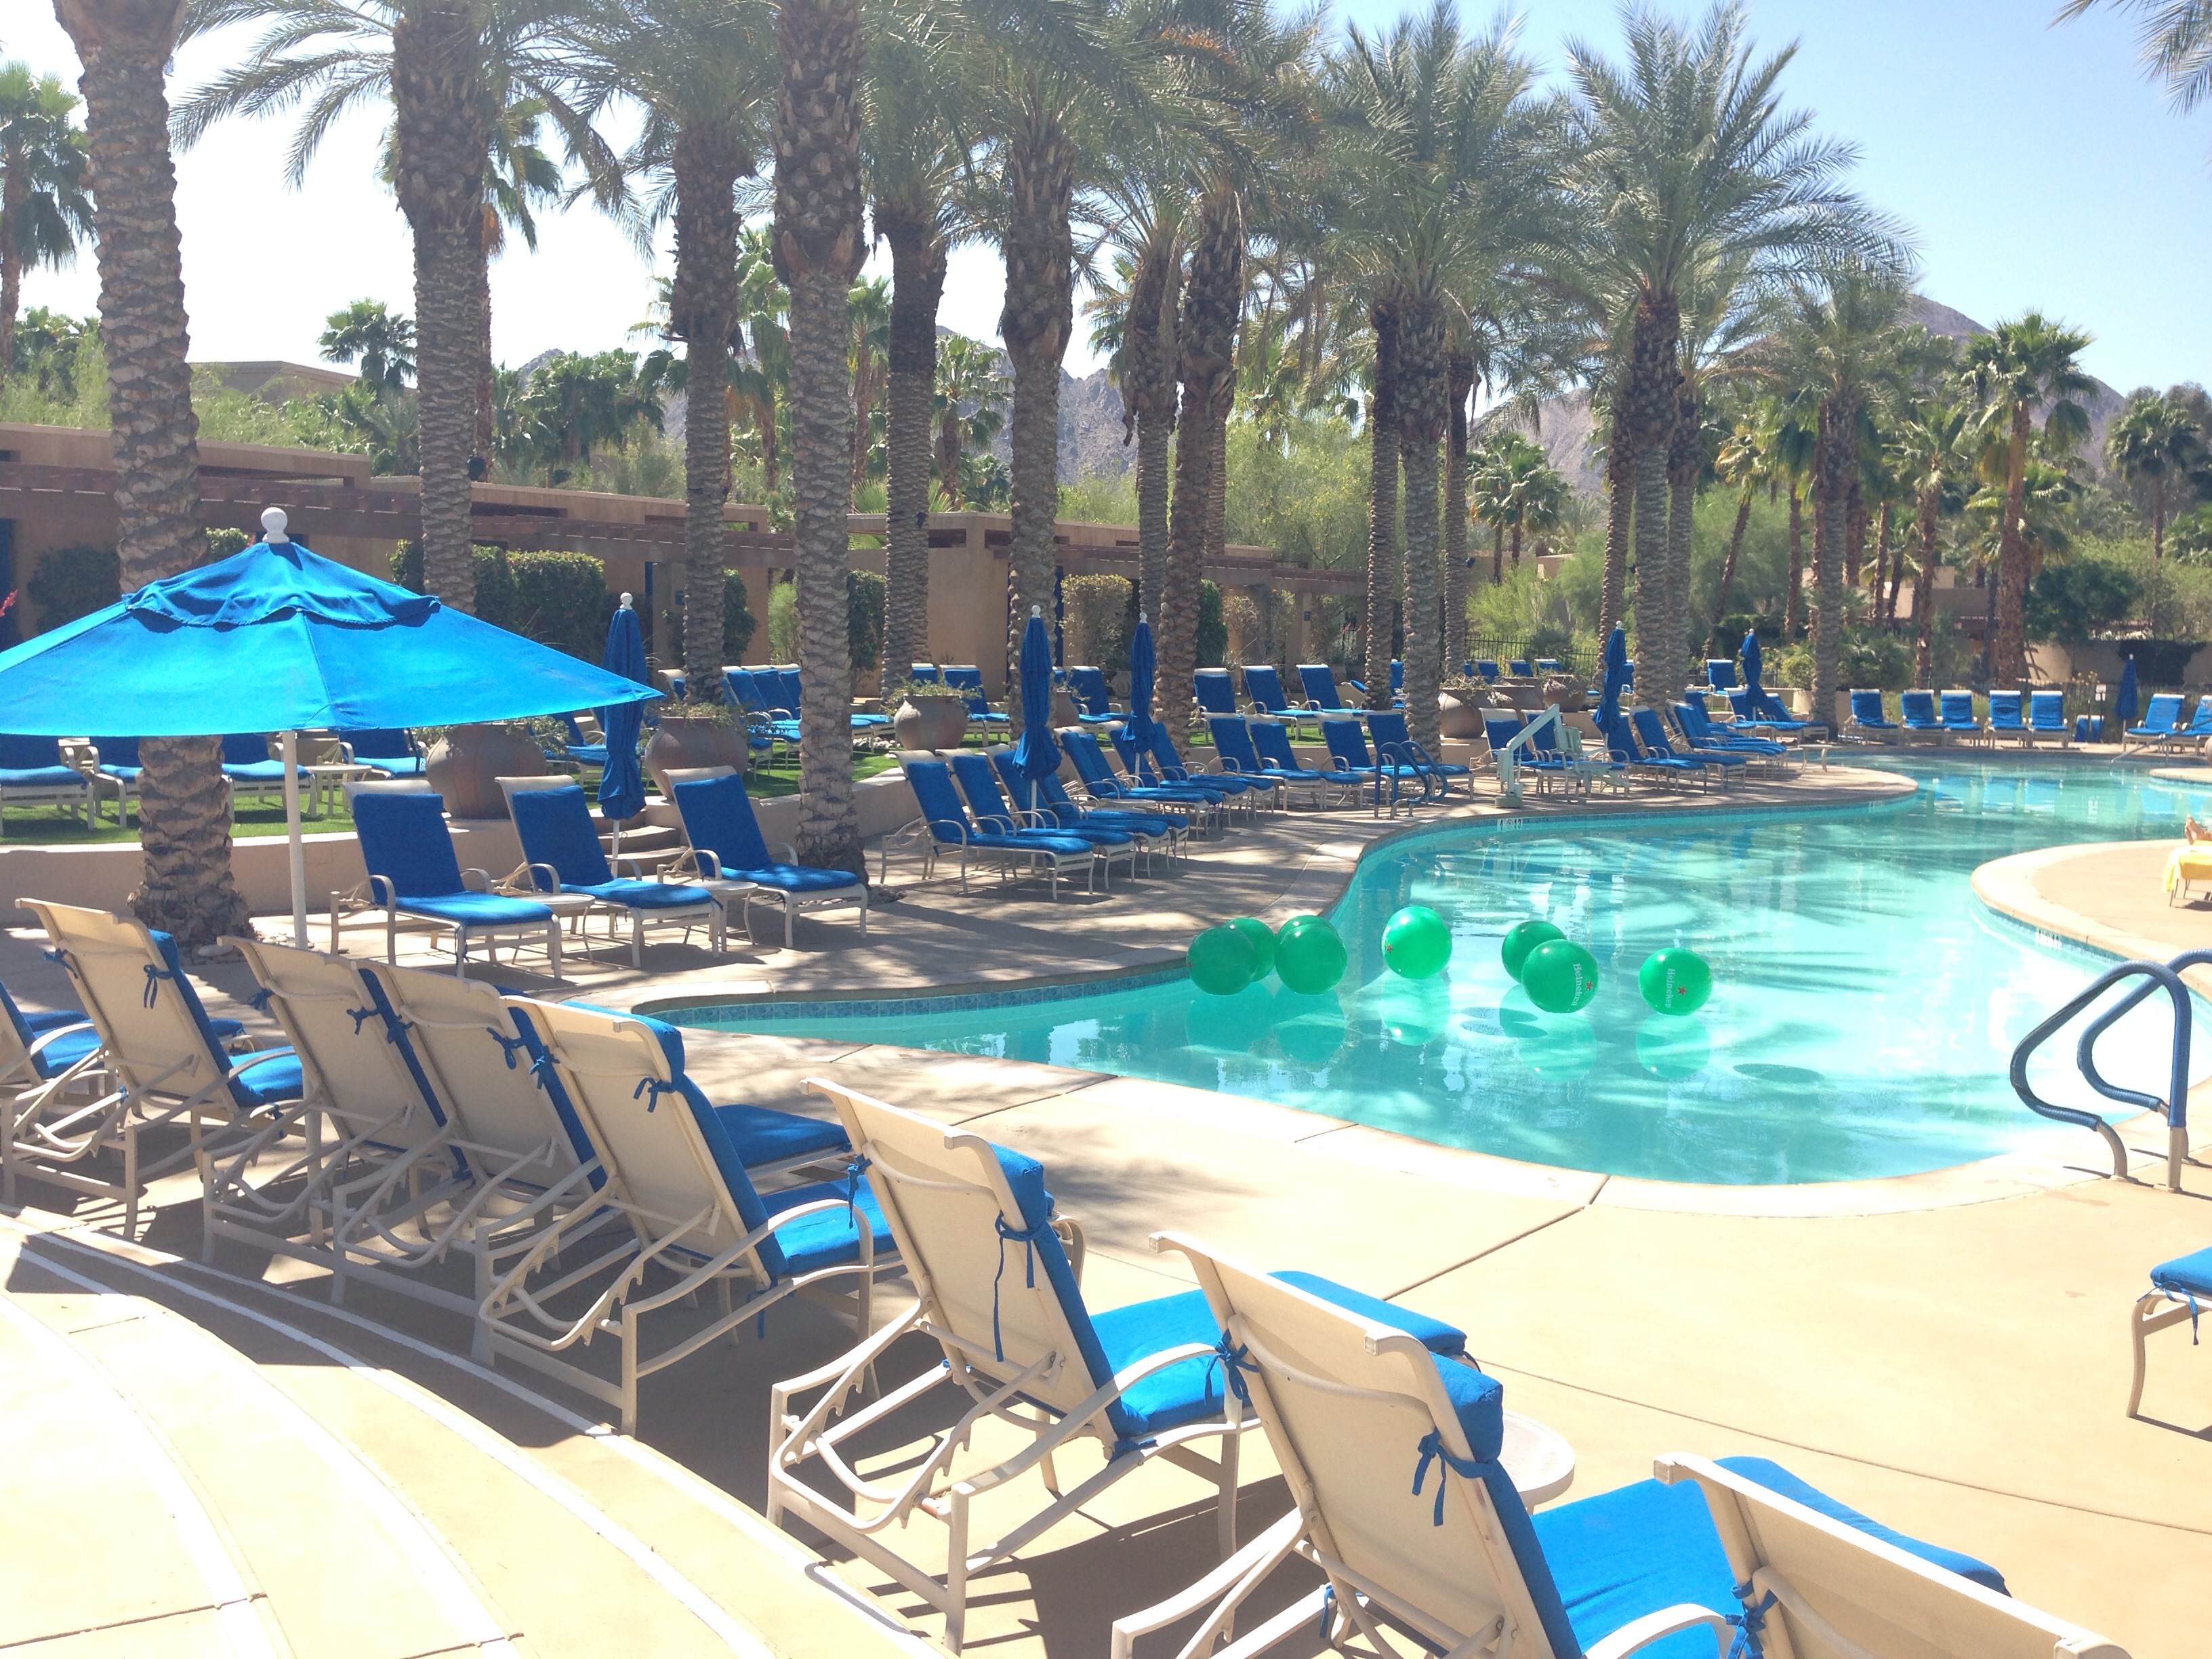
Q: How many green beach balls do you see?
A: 8